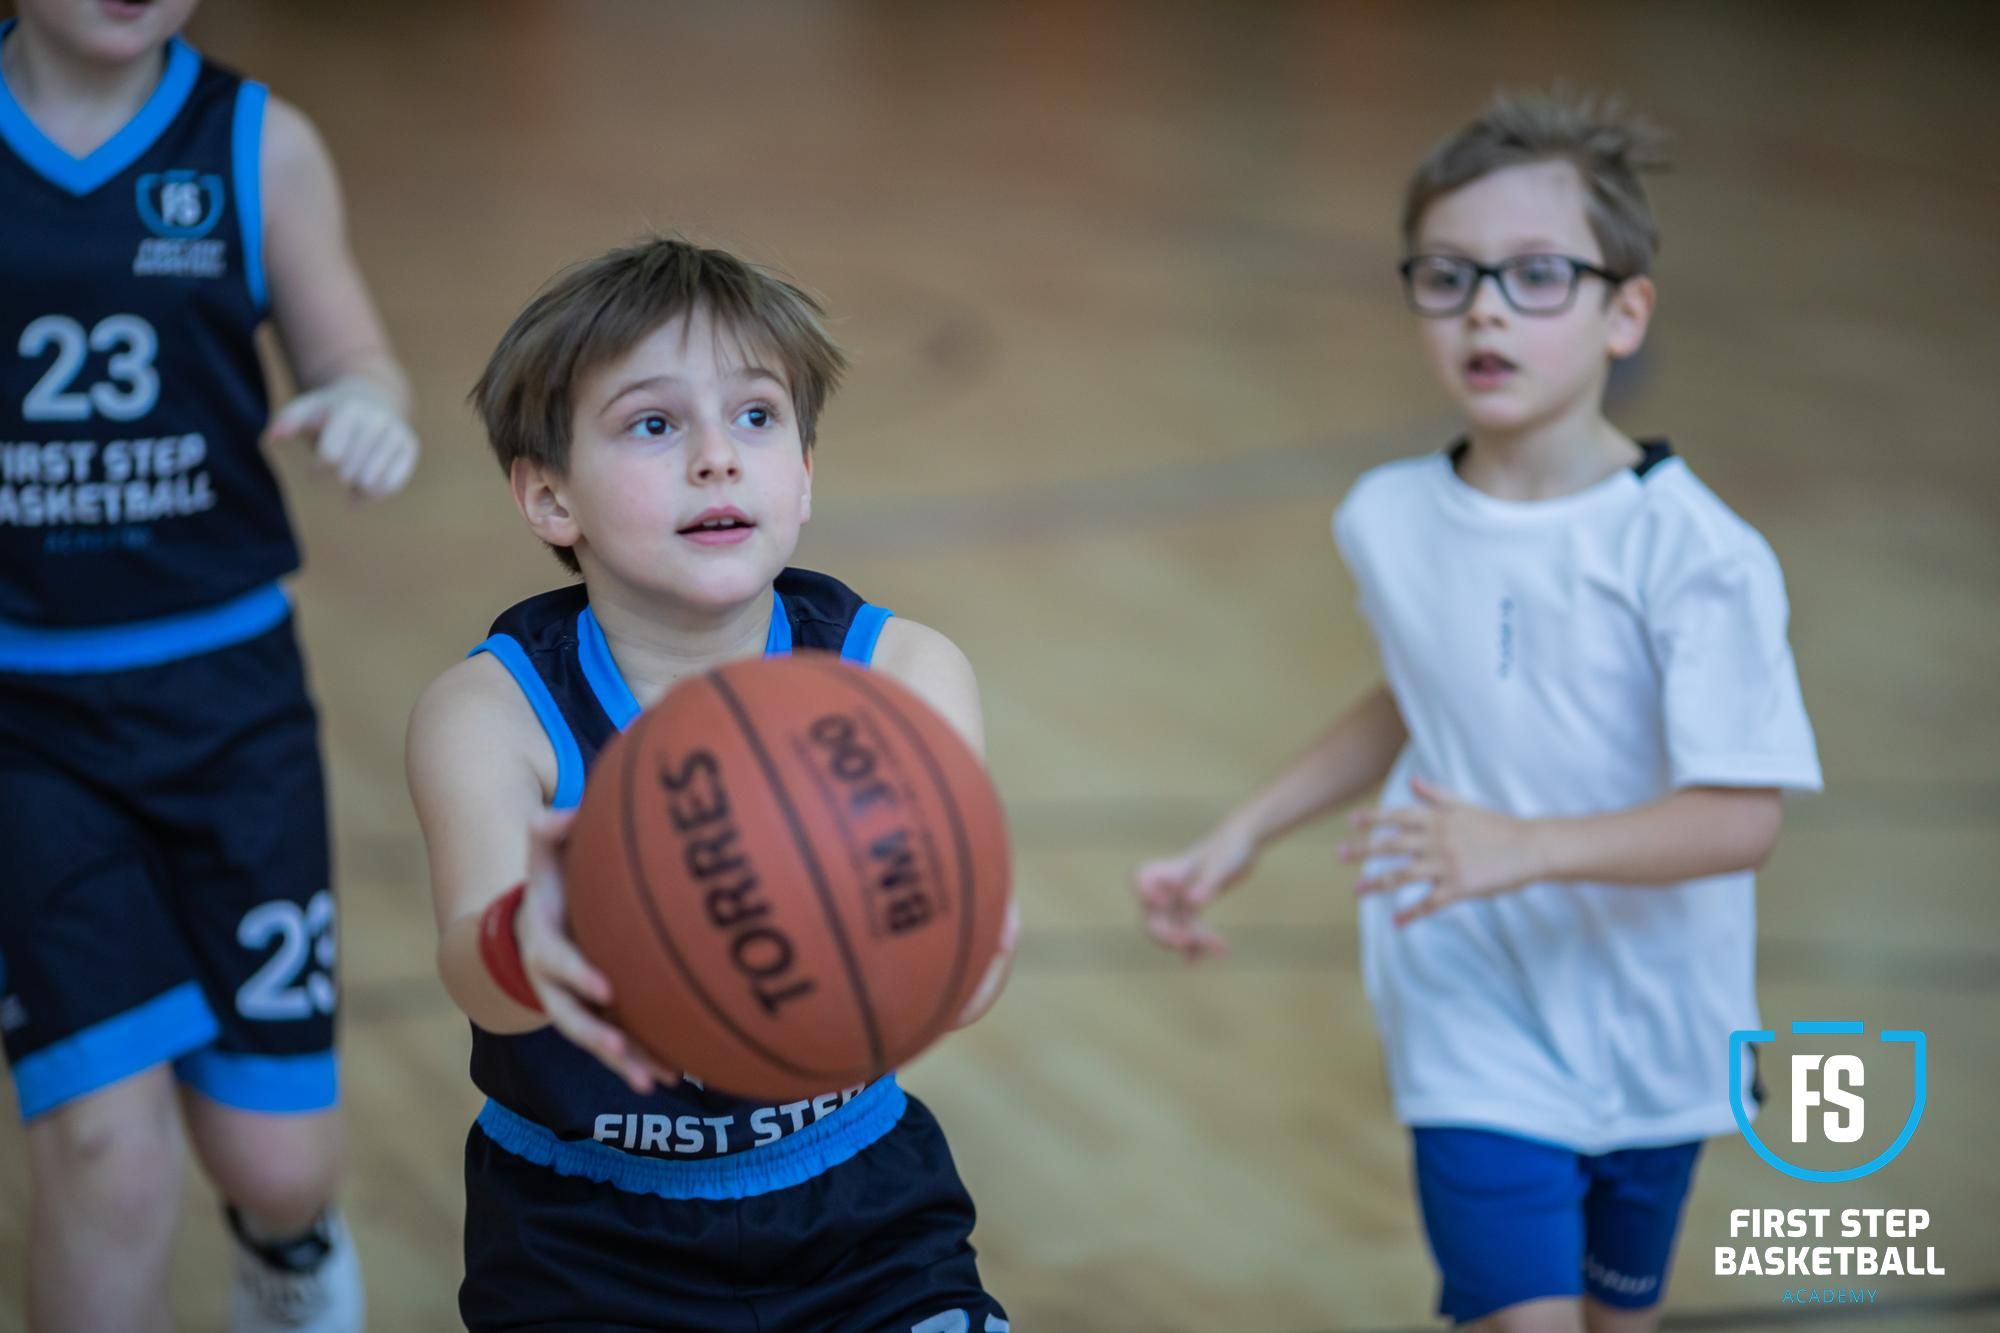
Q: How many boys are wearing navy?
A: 2